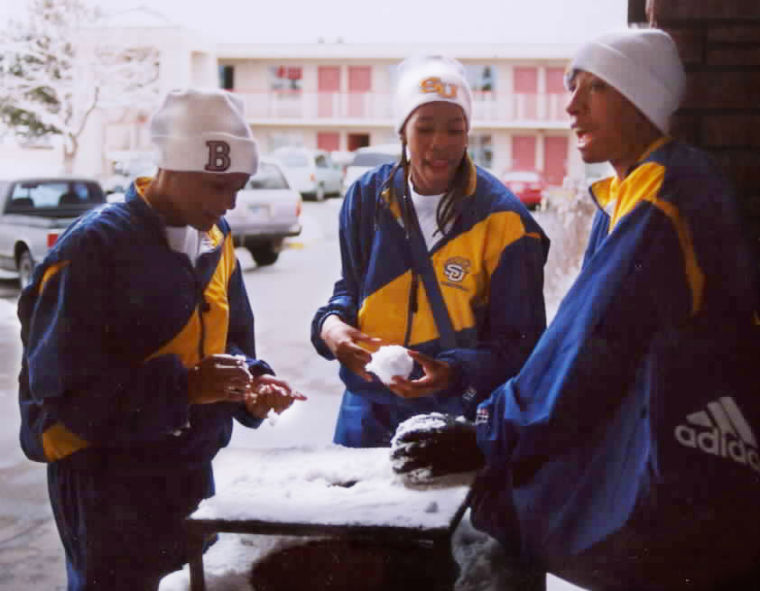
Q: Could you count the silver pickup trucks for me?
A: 1